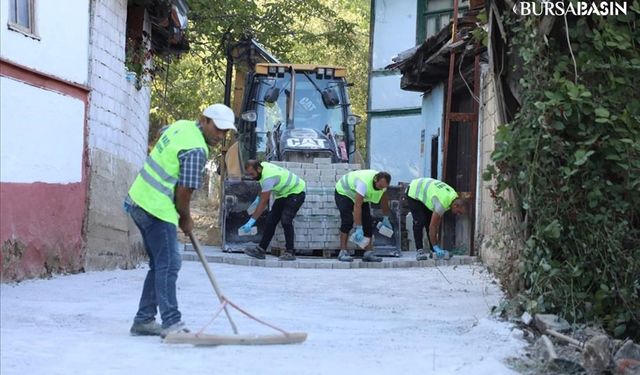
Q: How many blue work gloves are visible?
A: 5